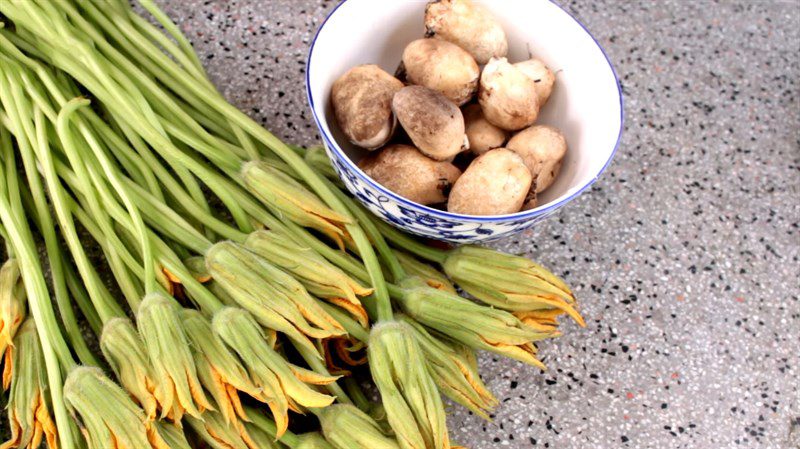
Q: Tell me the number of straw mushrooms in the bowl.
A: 10